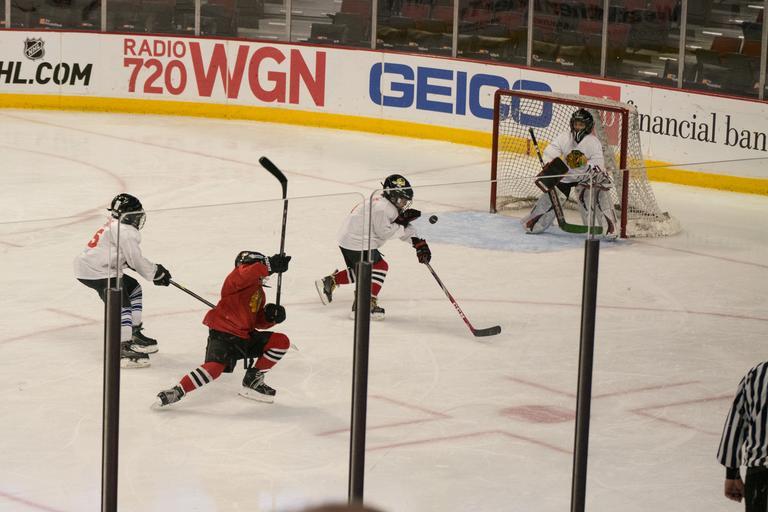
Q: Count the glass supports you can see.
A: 3